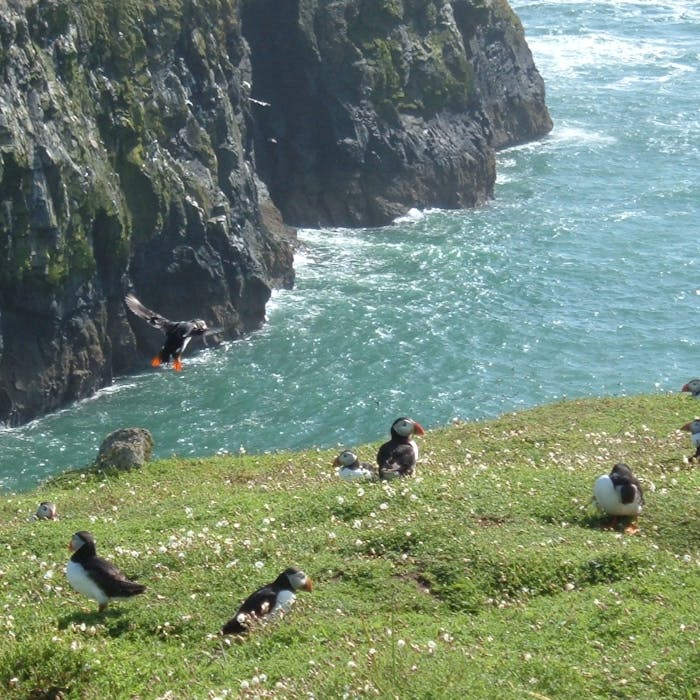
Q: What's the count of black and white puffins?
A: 9